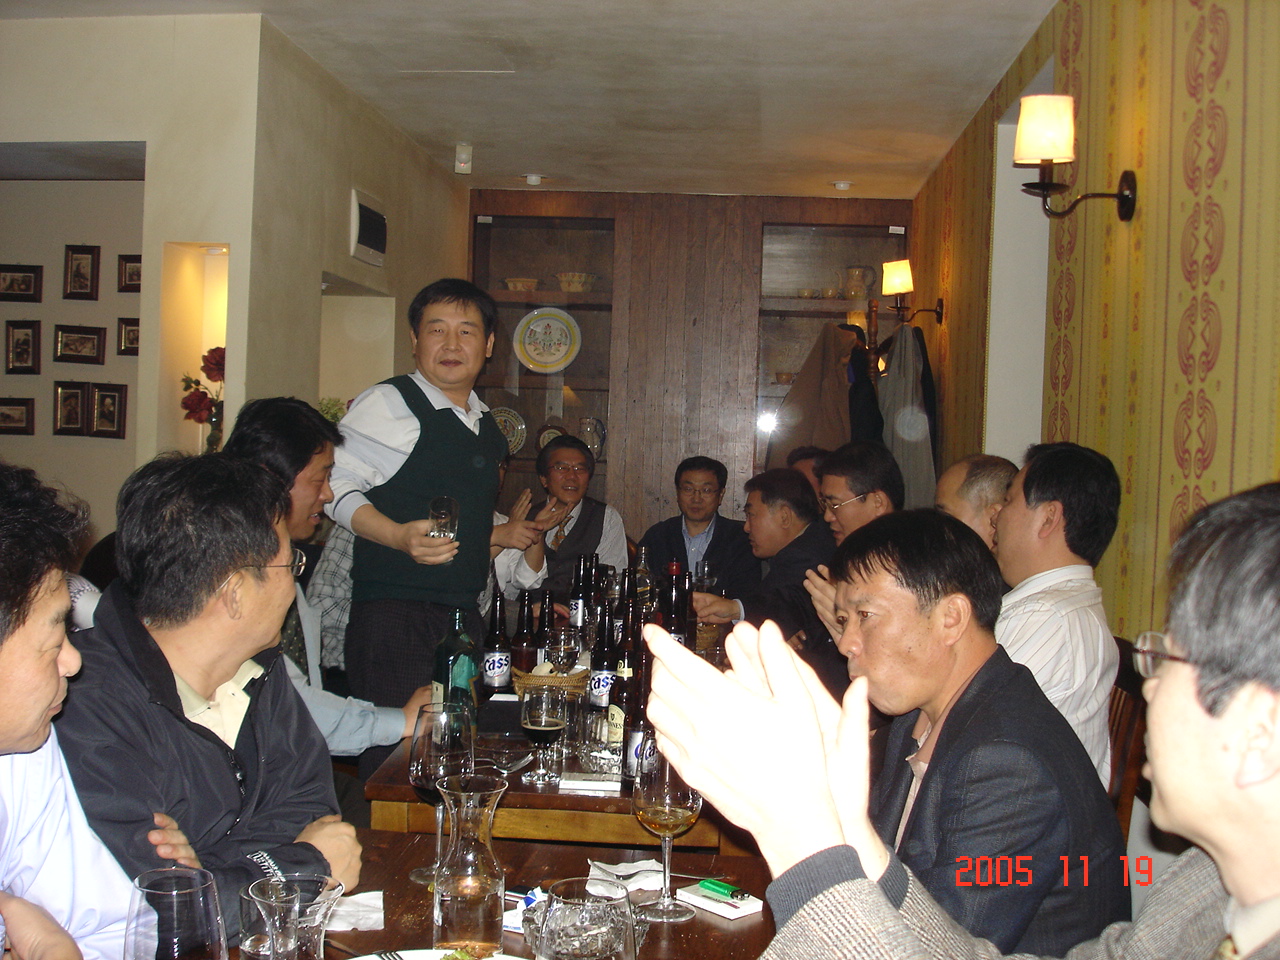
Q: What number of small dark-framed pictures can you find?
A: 9